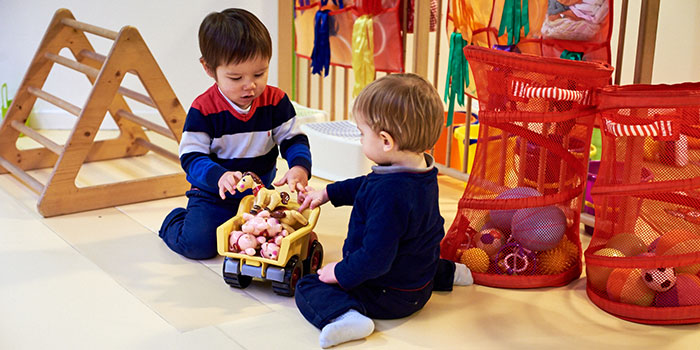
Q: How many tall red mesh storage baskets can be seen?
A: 2